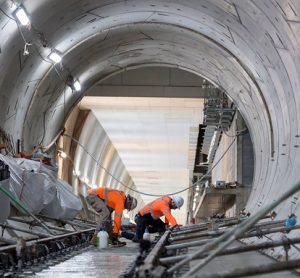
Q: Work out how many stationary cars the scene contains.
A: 0